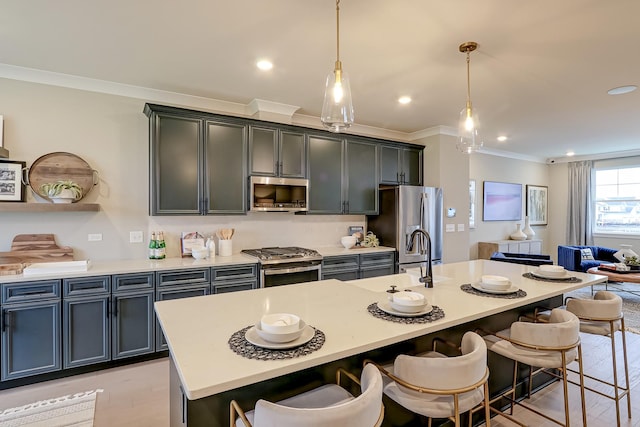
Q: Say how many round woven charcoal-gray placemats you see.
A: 4